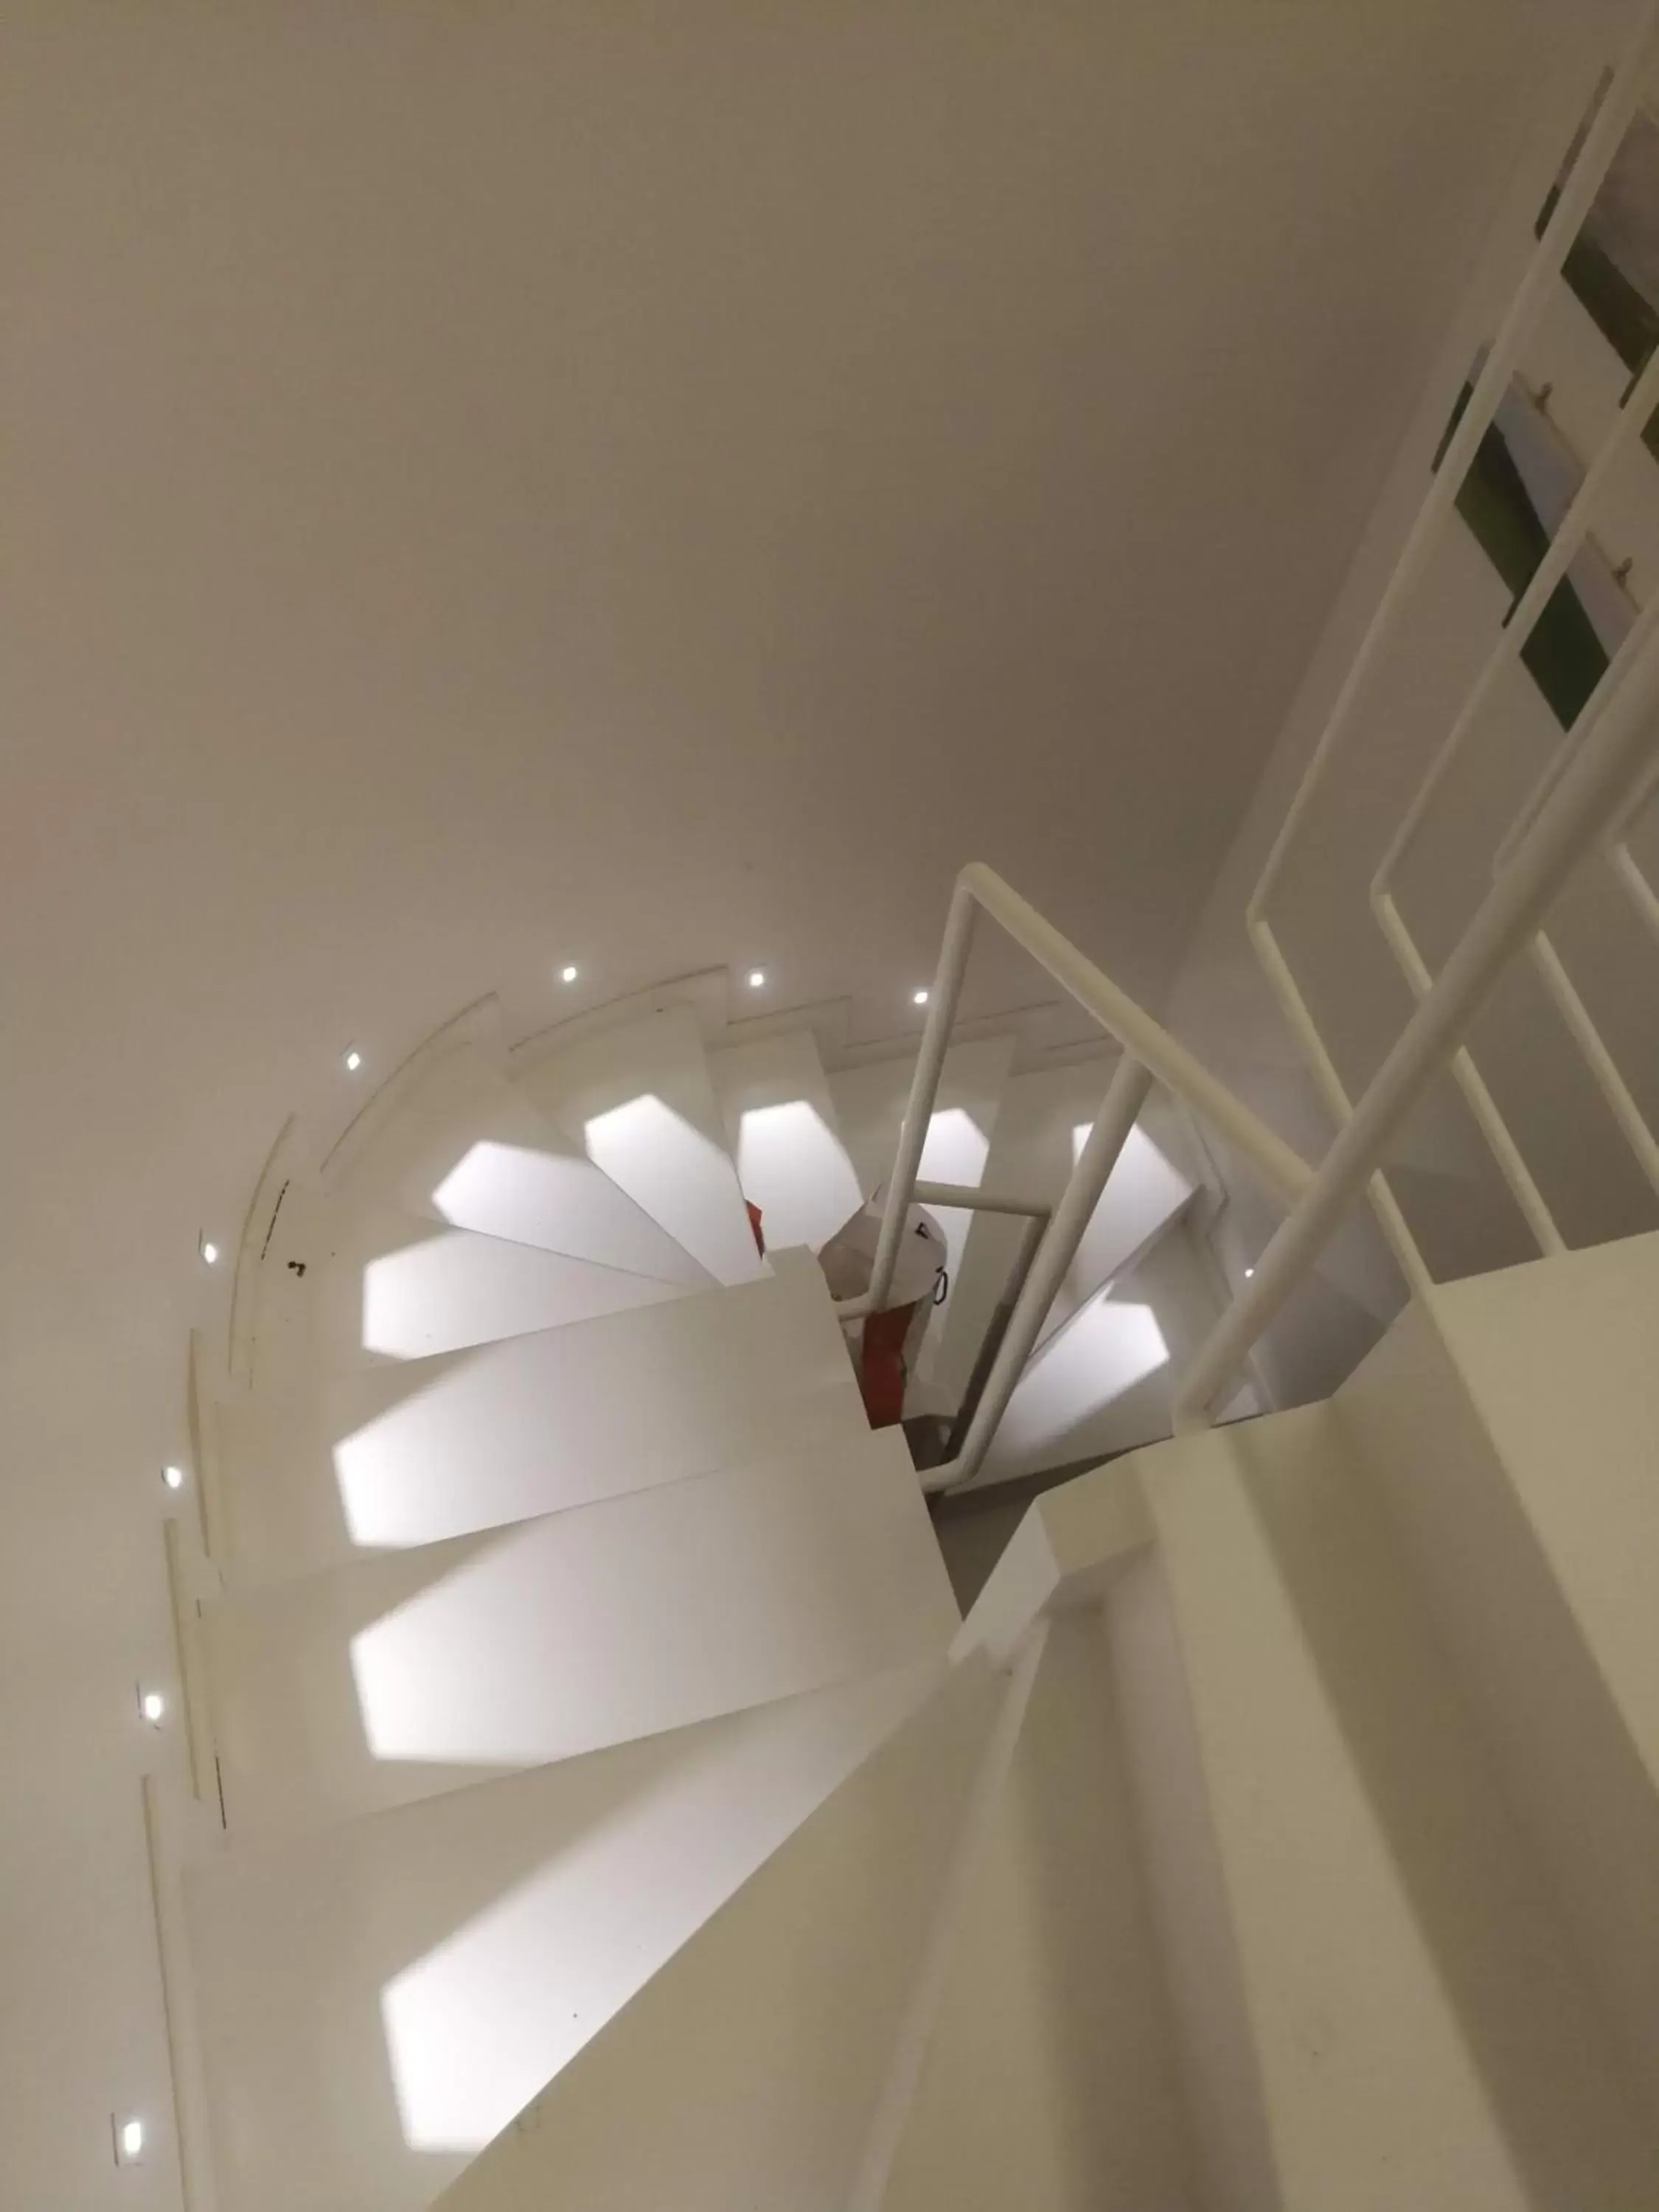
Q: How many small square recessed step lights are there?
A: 9